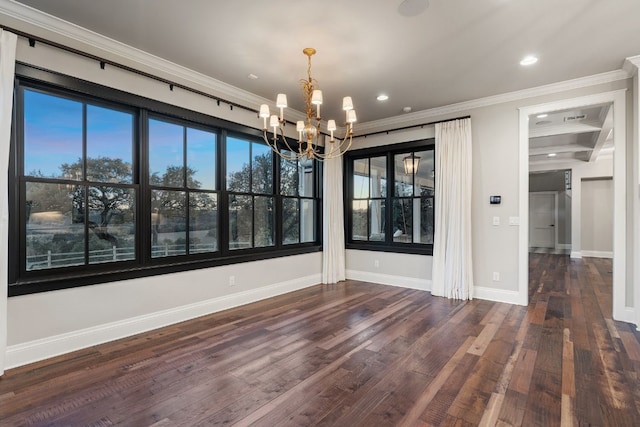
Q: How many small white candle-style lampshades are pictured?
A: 8